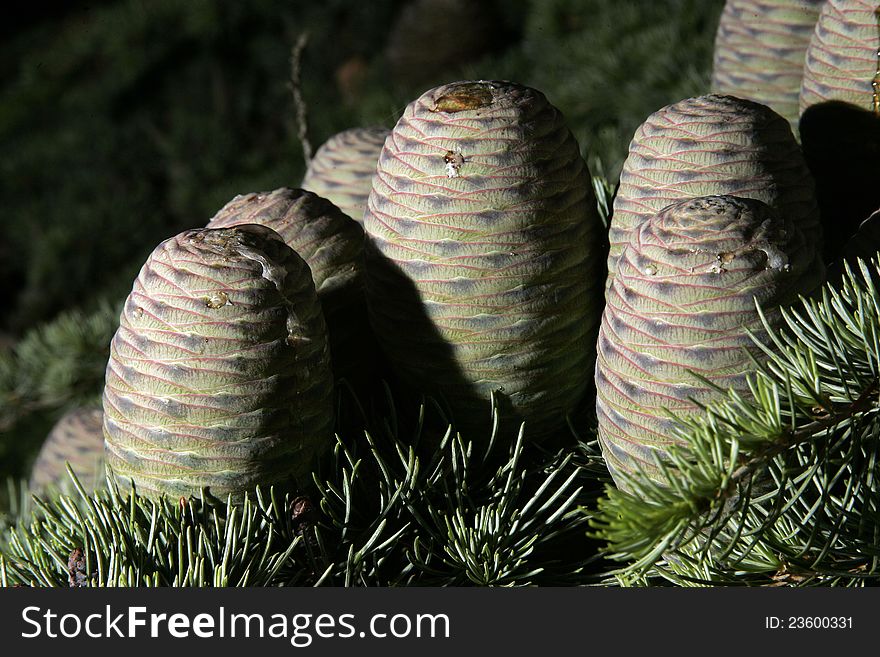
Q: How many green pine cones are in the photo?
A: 9